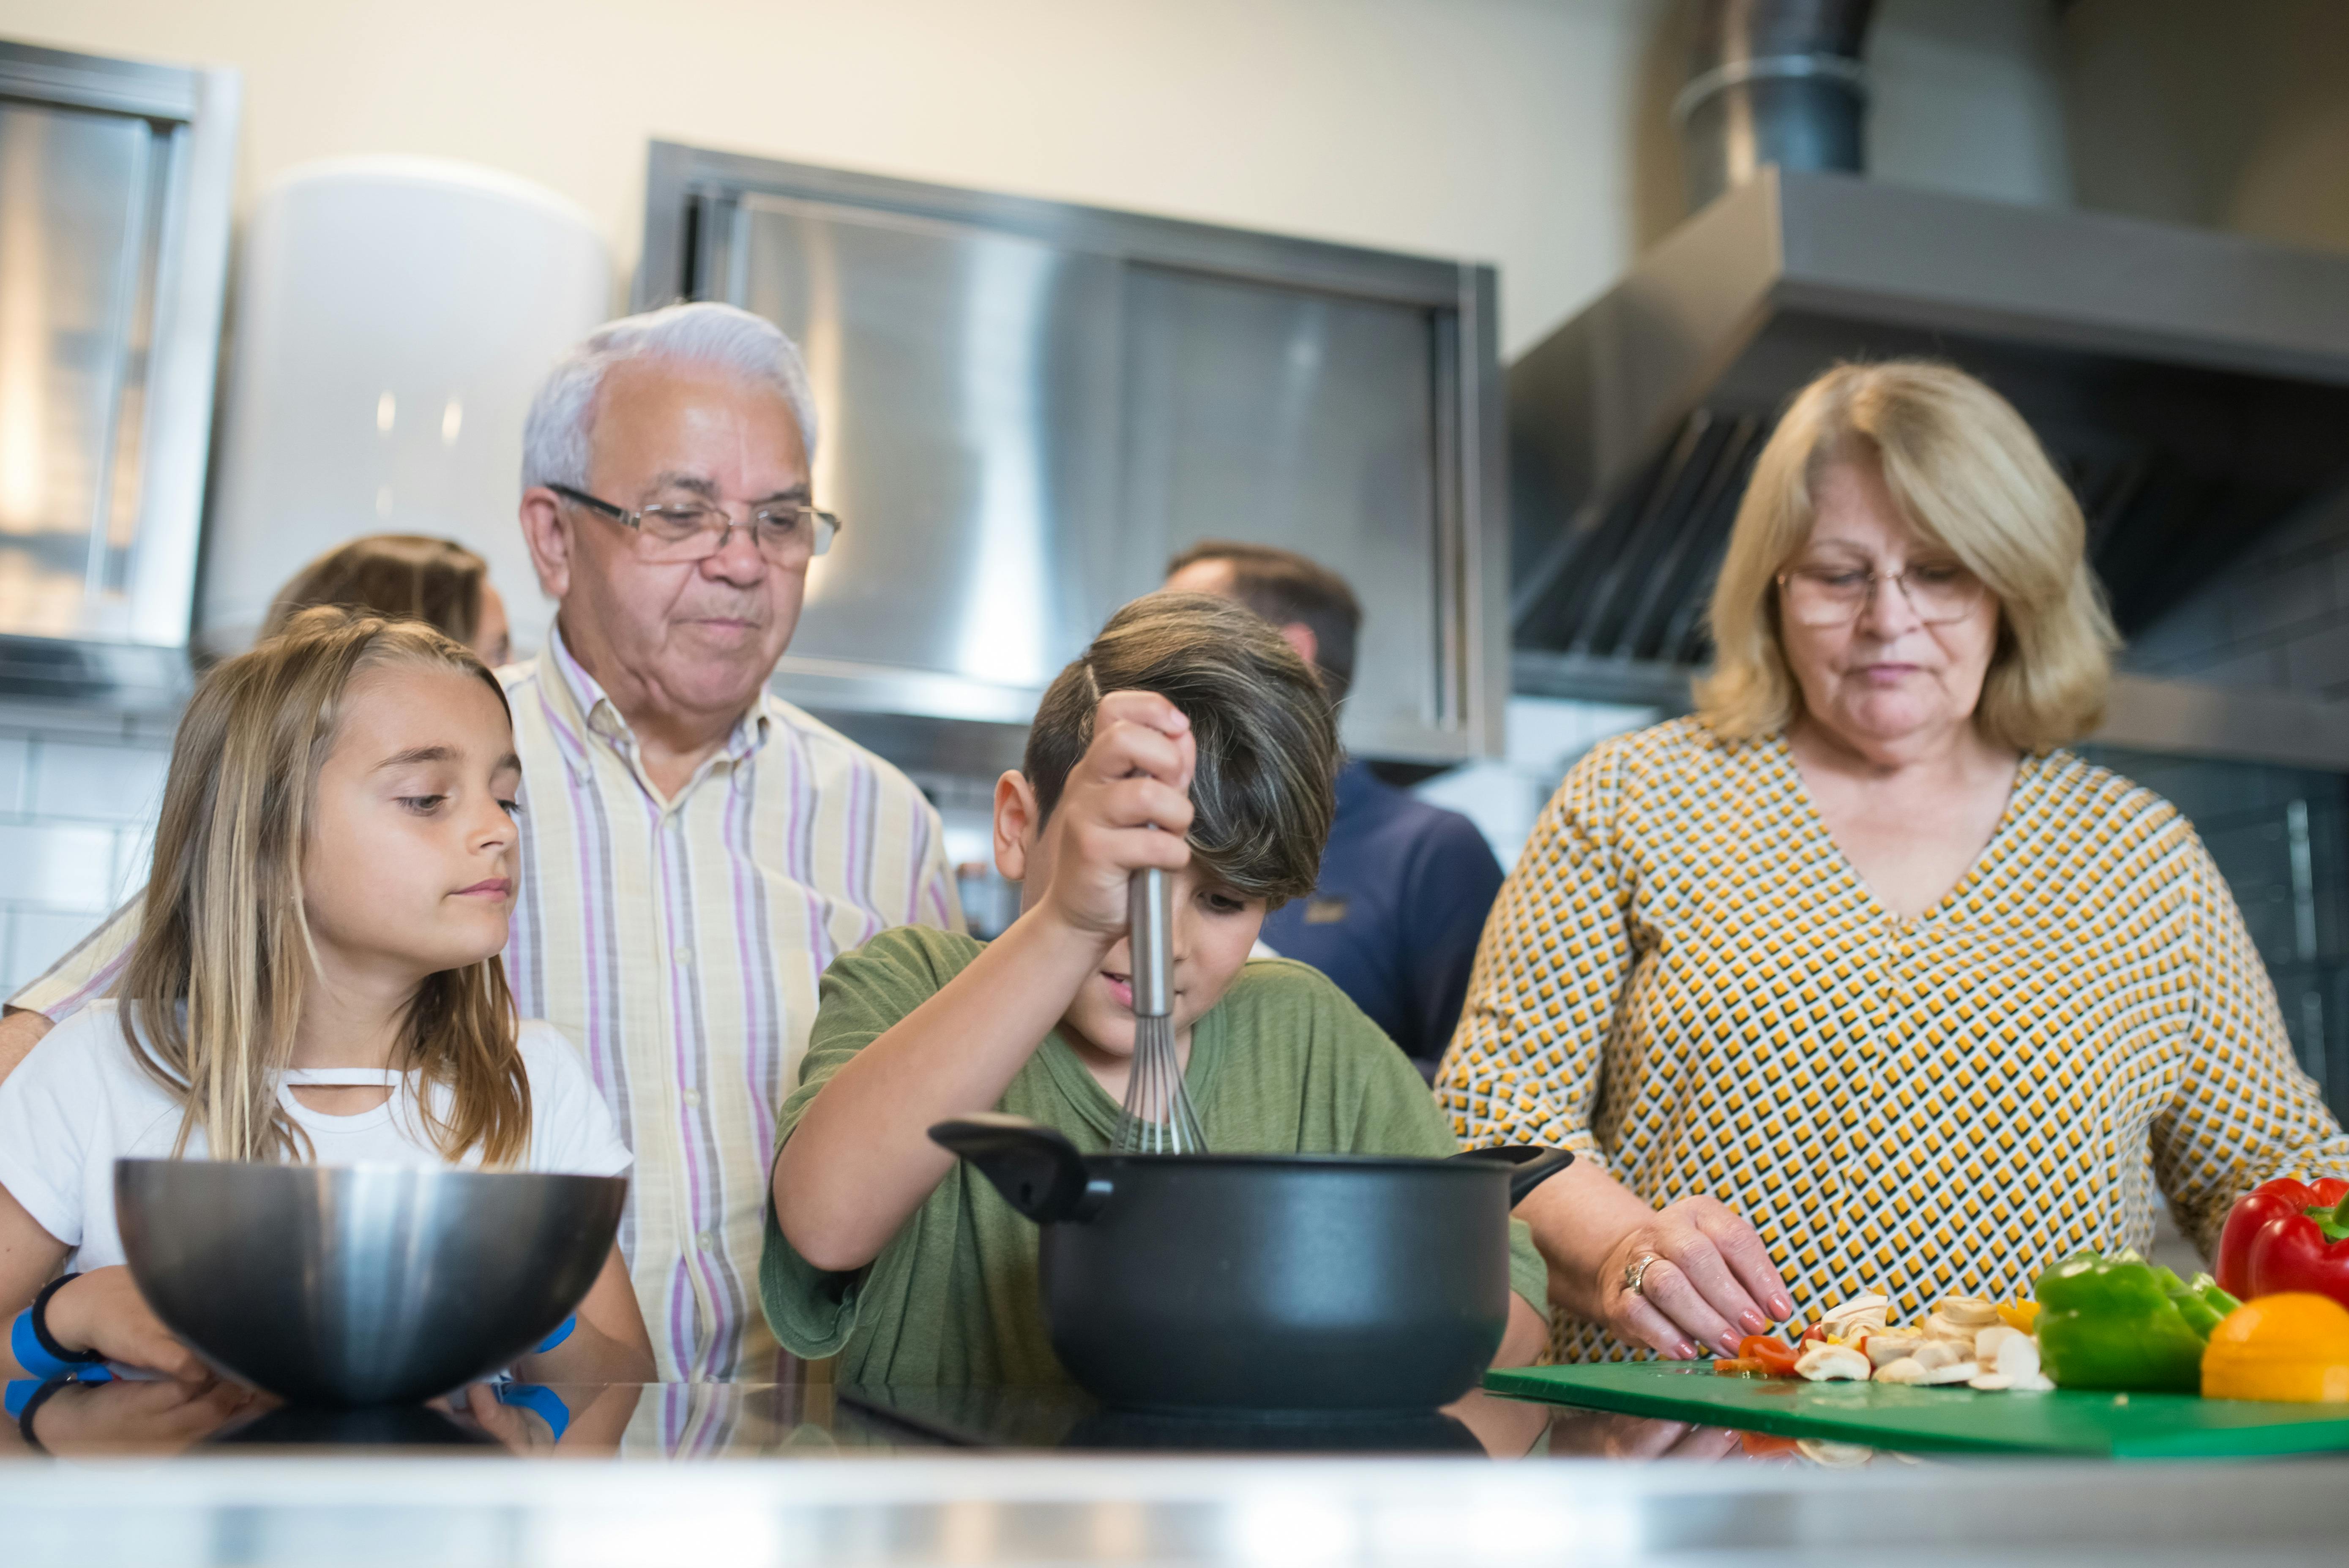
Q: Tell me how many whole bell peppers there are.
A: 1